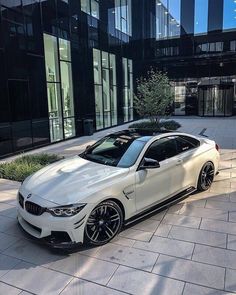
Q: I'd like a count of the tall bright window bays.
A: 3